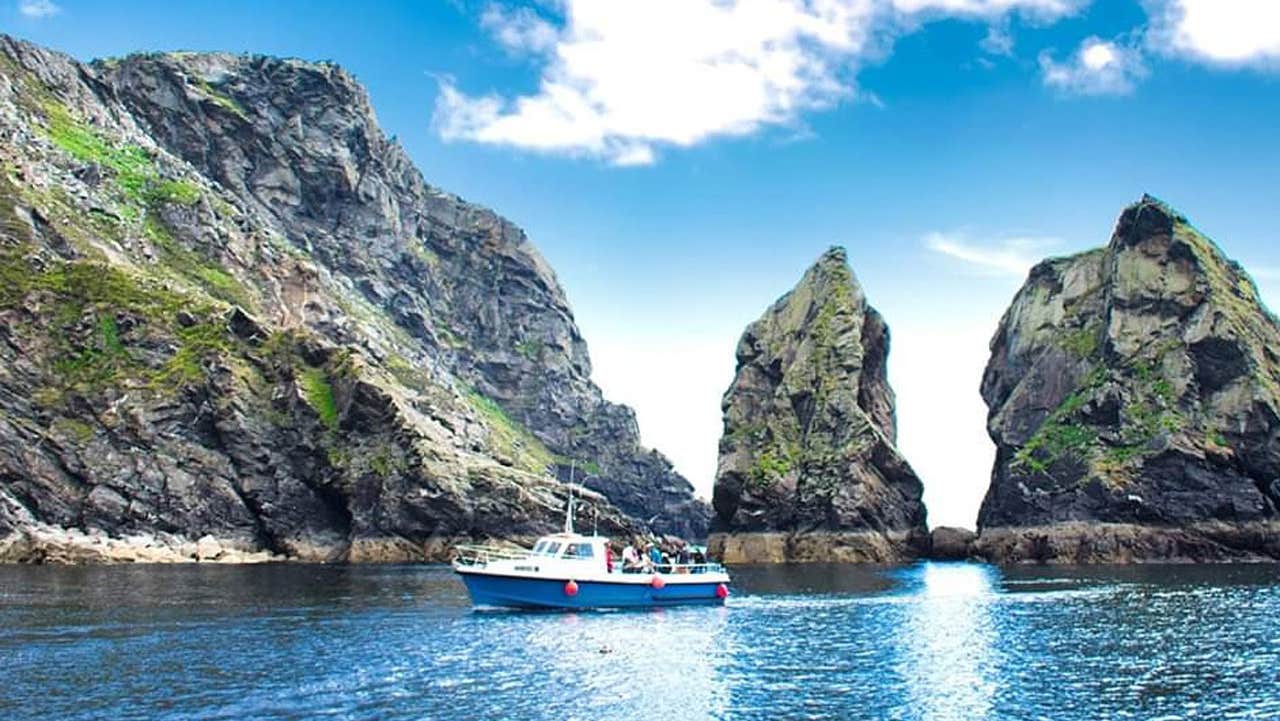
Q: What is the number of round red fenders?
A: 3